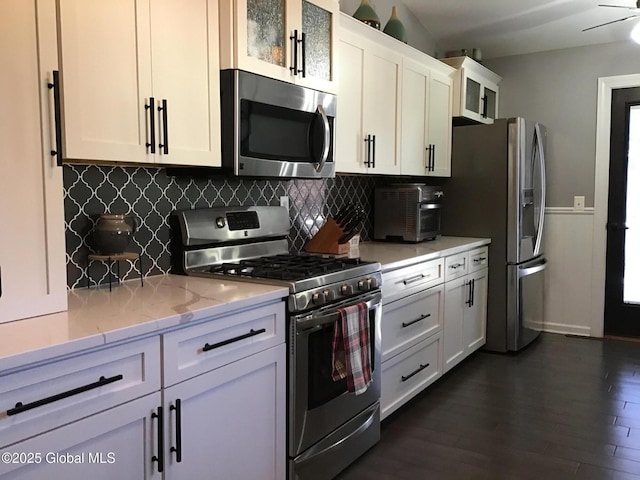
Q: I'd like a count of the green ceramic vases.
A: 2